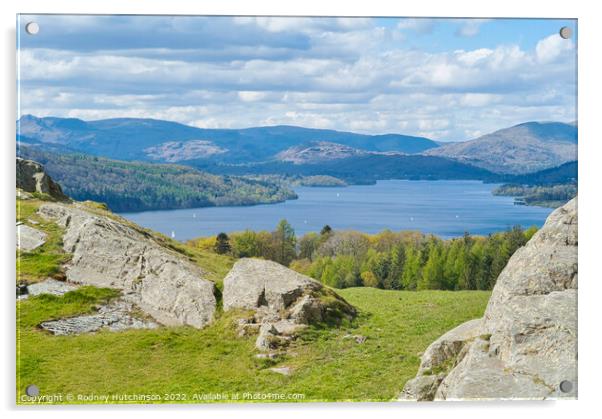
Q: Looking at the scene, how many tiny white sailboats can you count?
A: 6